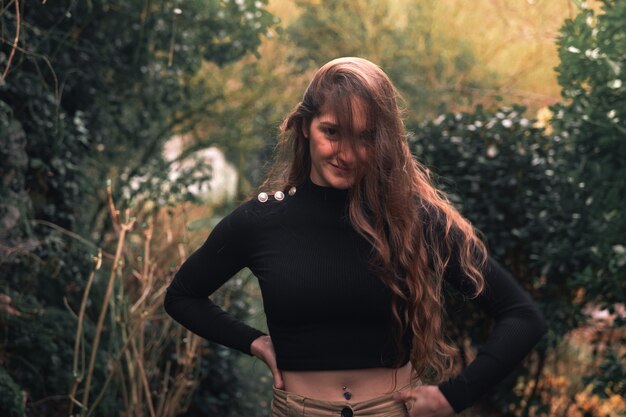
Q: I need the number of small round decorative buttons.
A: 3